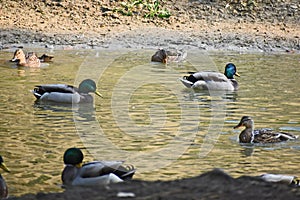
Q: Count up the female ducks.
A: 3